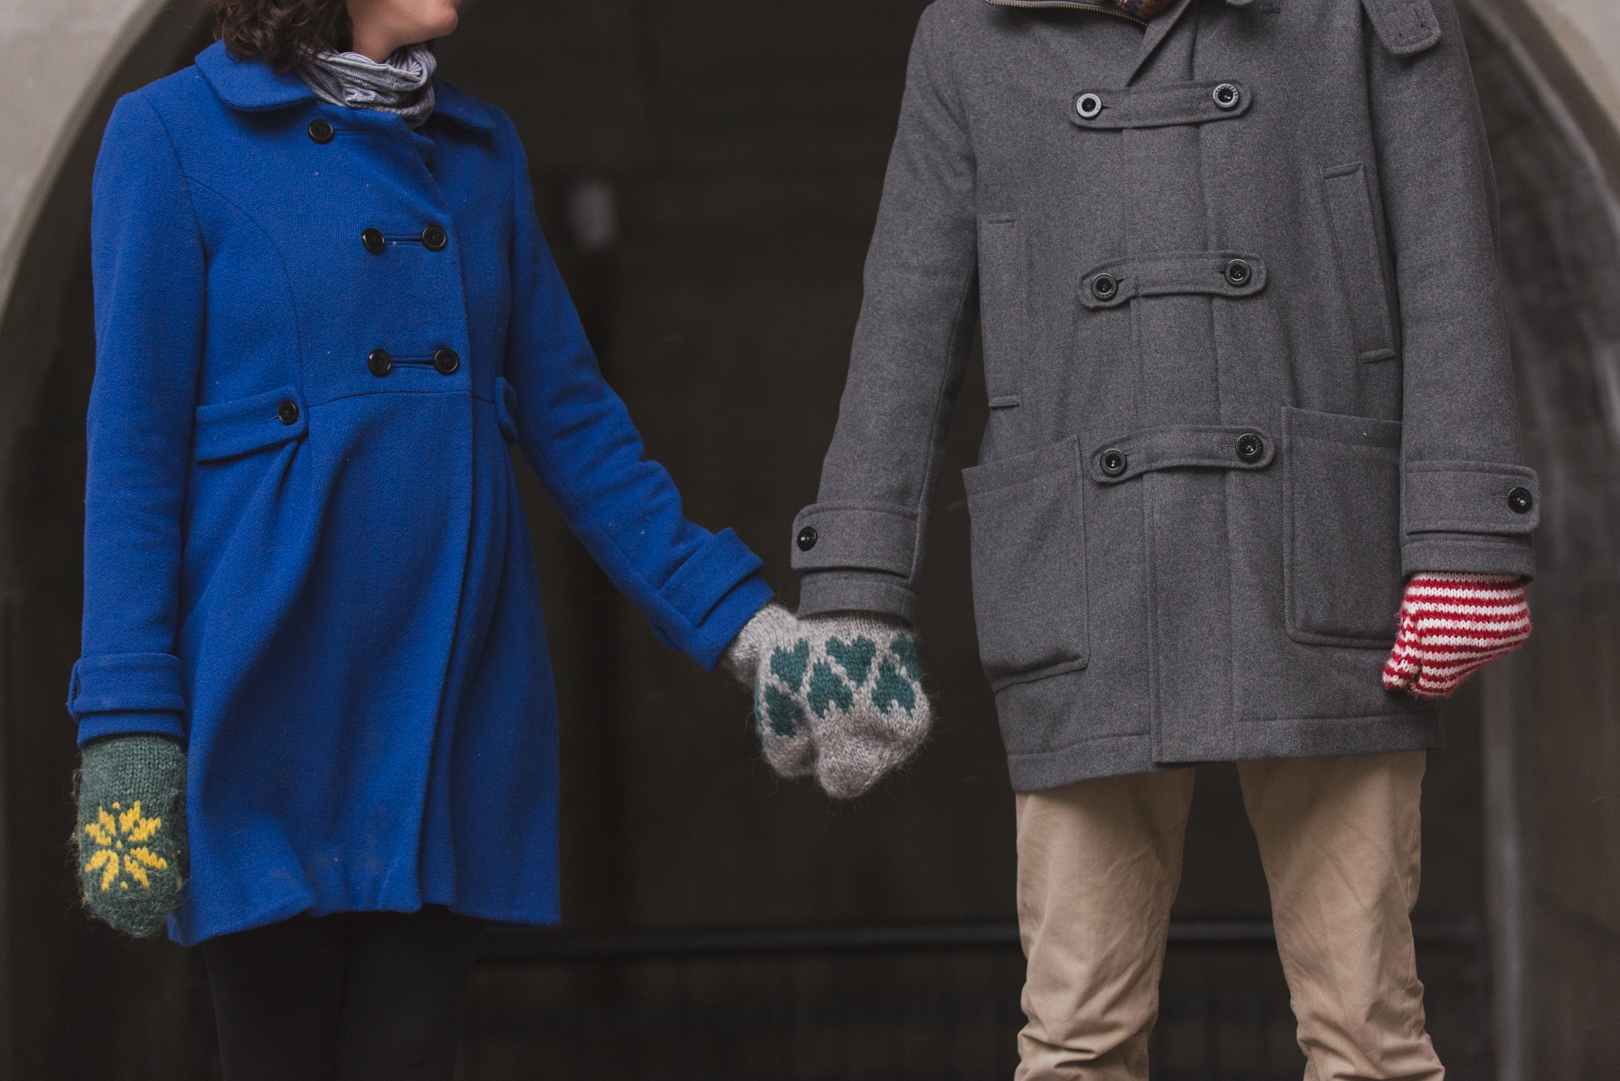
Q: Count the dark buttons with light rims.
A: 2